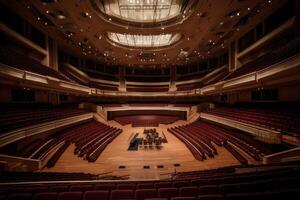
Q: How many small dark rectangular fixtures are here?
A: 4